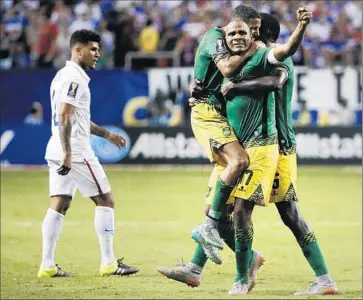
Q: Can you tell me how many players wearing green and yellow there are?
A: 3